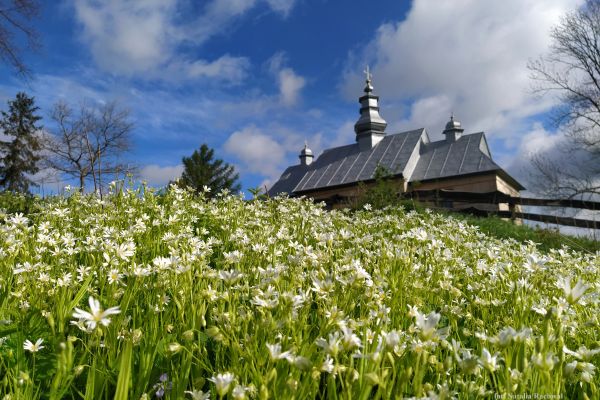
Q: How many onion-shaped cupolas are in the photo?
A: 3